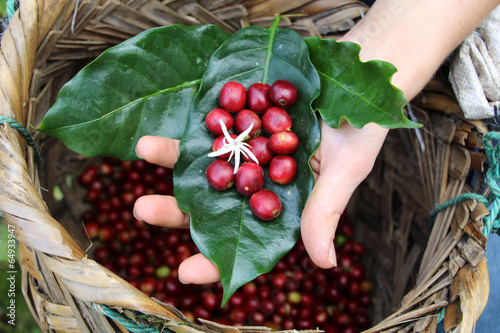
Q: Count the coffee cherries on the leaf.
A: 13